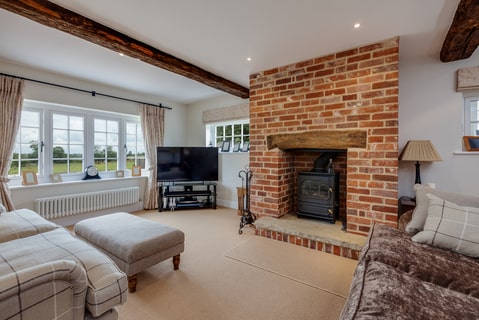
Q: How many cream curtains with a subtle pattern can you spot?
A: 2